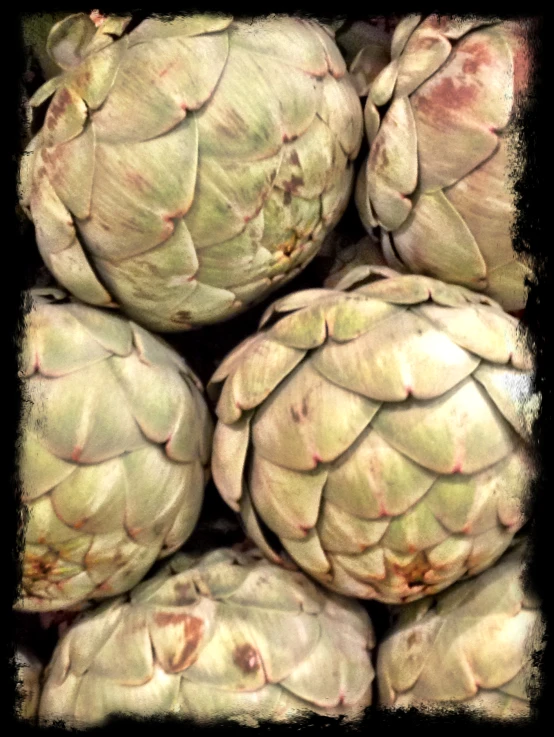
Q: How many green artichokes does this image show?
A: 6